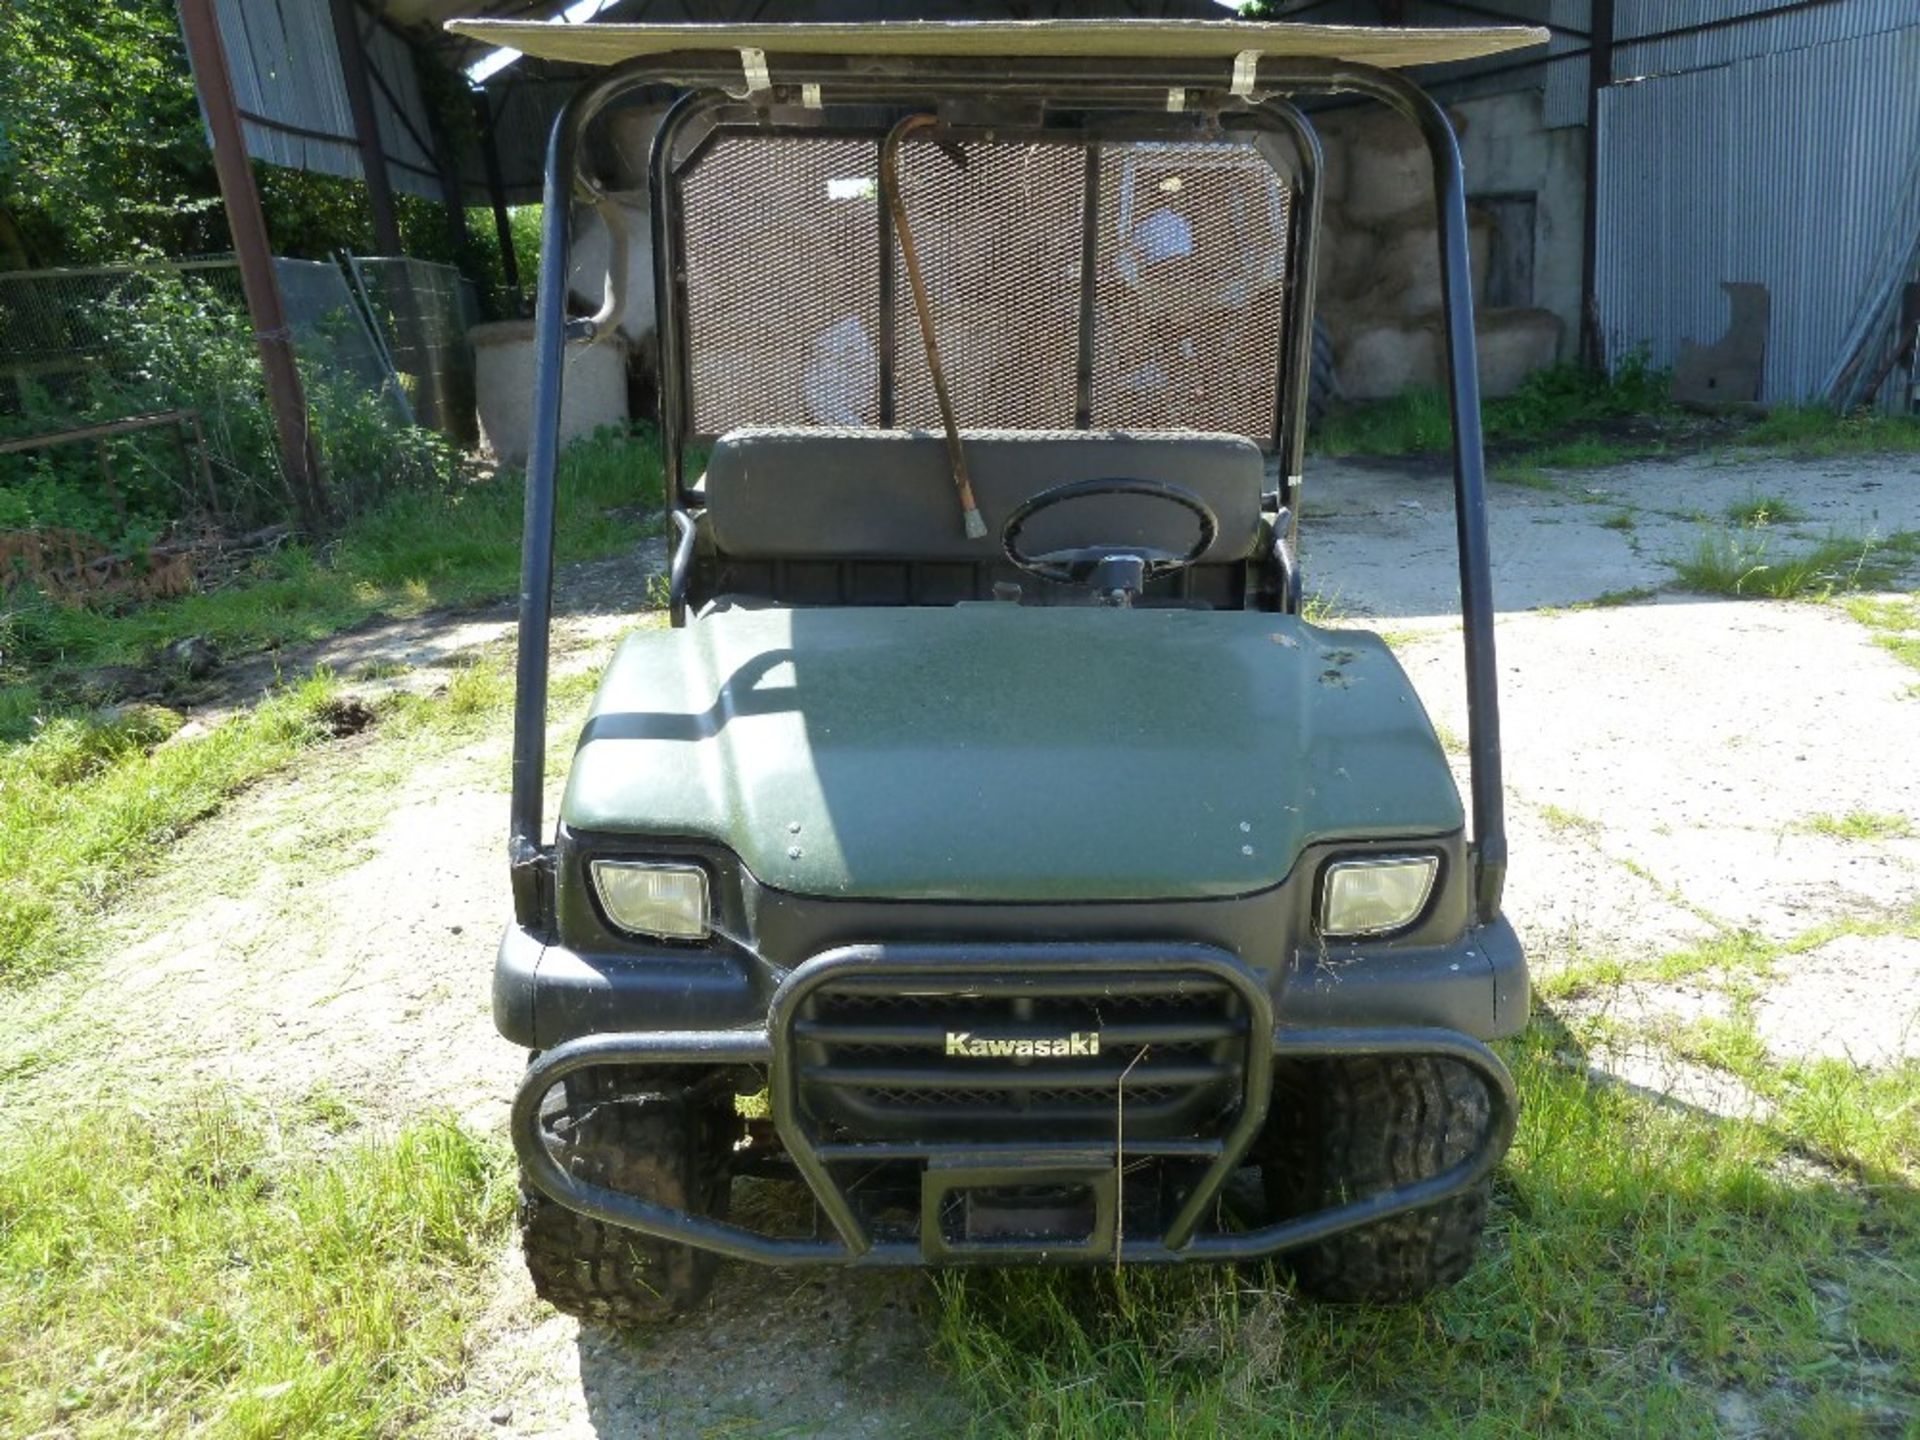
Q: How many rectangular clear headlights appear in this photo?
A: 2